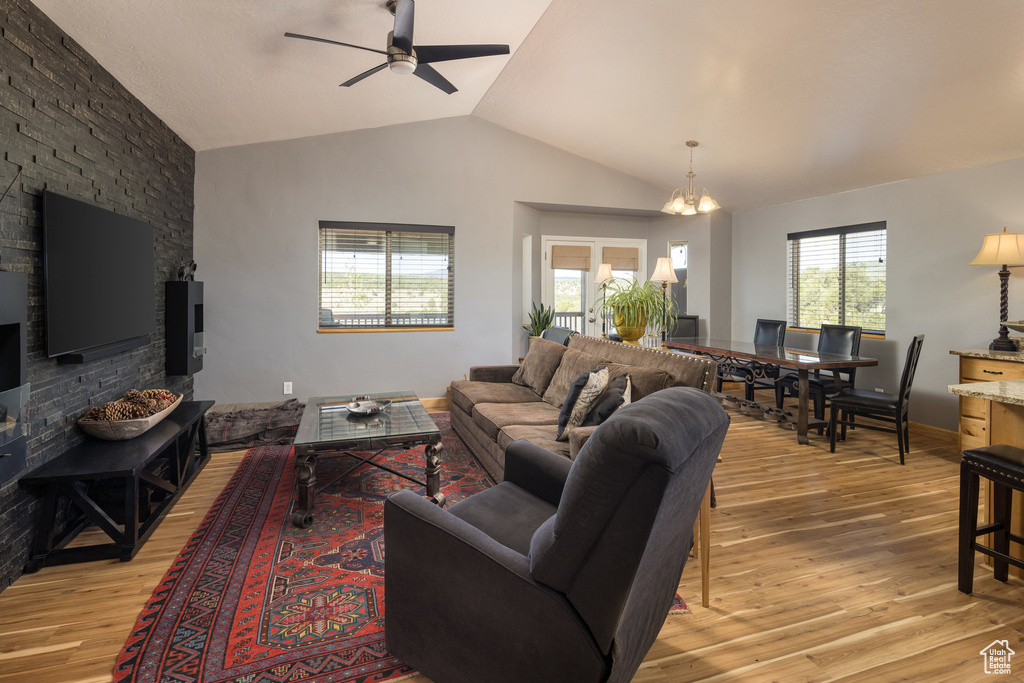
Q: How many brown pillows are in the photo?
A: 3